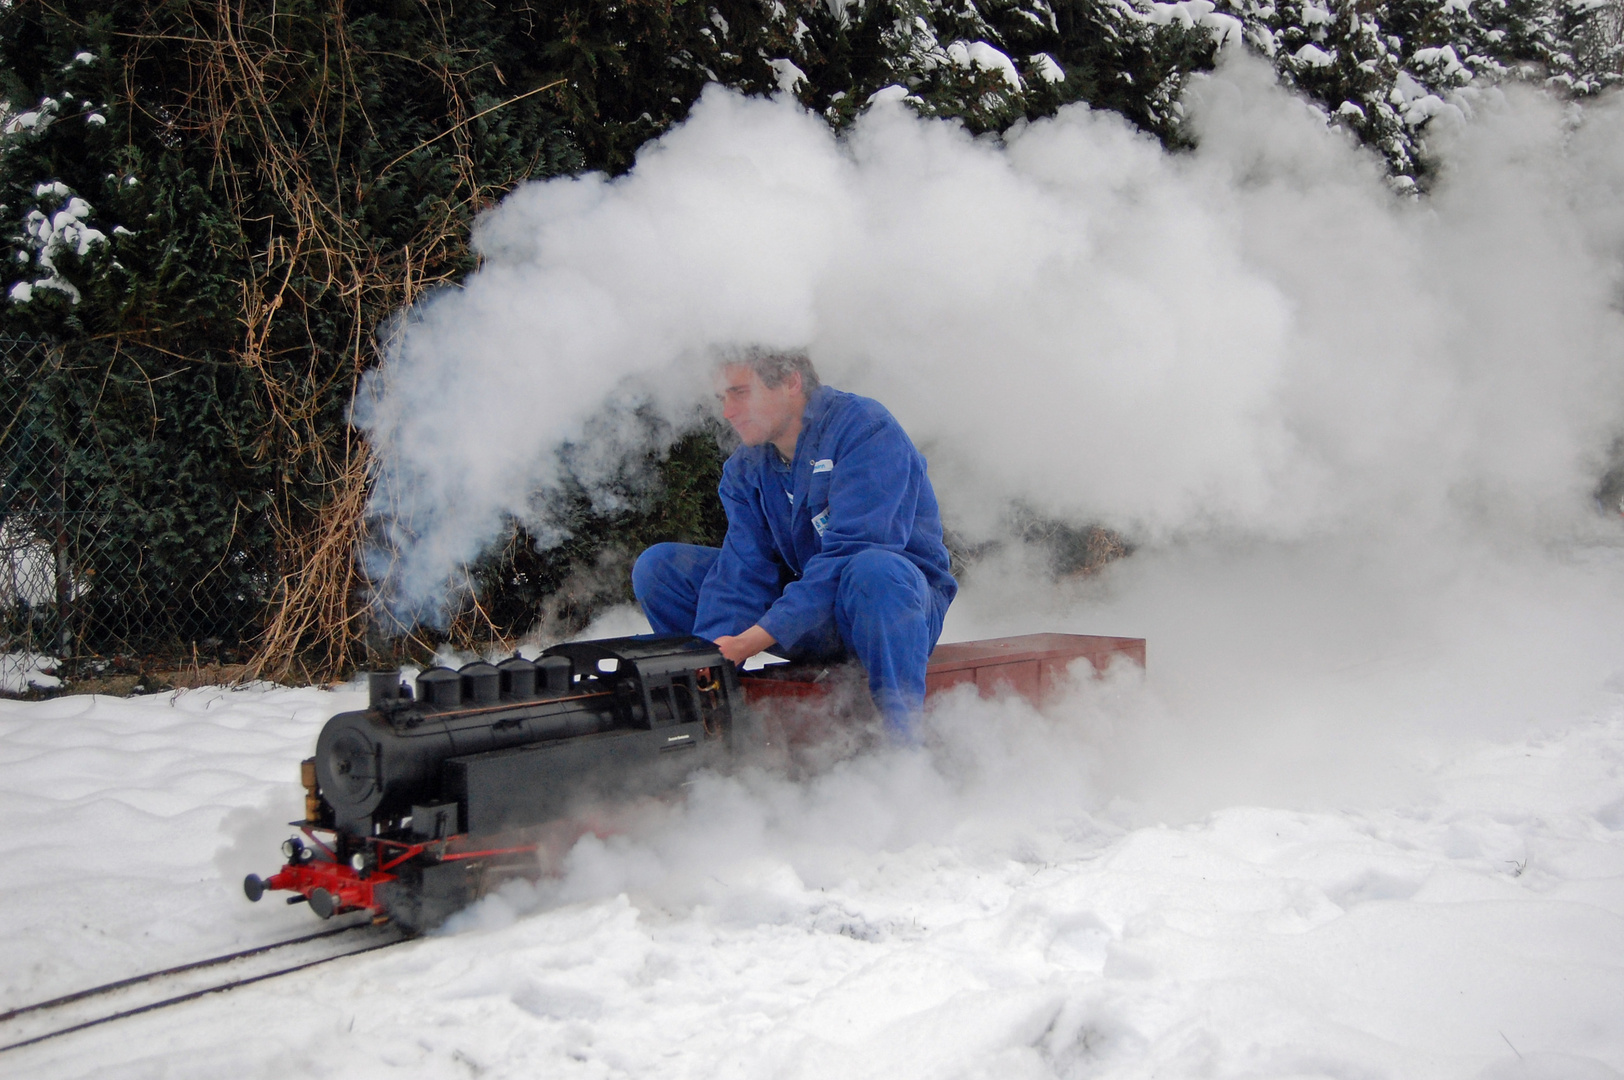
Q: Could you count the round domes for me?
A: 4